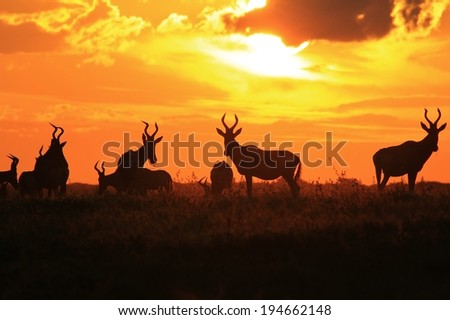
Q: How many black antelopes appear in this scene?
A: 8